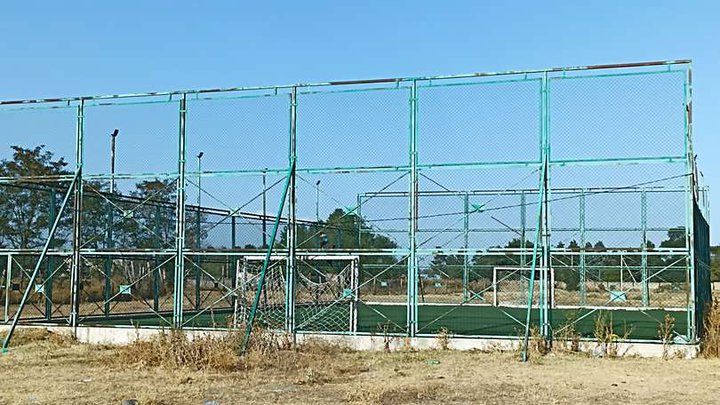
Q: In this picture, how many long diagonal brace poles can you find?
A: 3